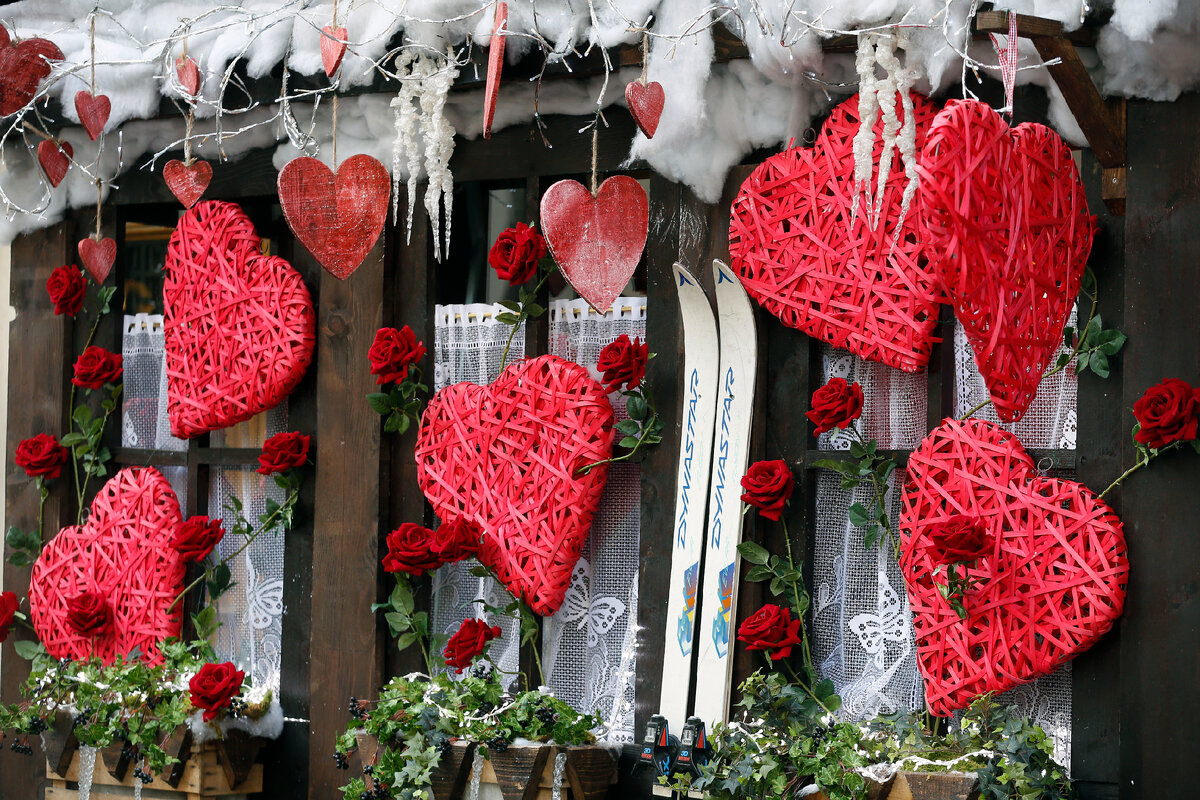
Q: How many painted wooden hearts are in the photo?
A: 11